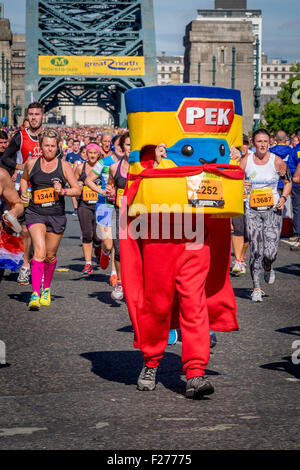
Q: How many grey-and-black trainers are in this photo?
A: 2